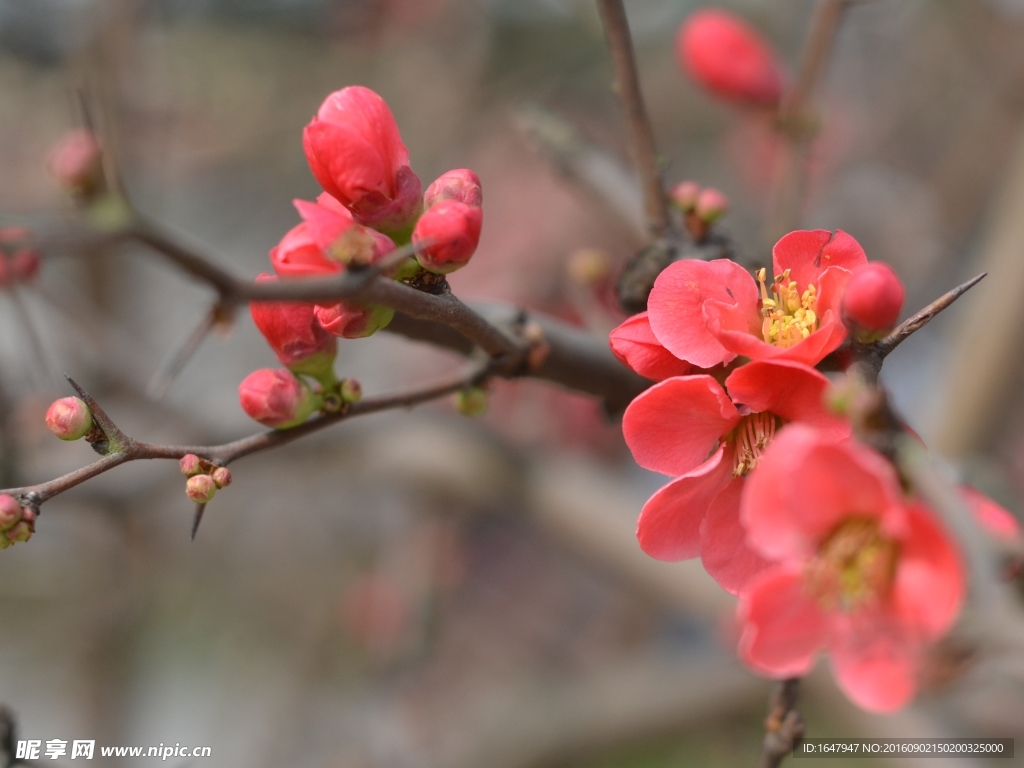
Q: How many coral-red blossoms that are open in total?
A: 3